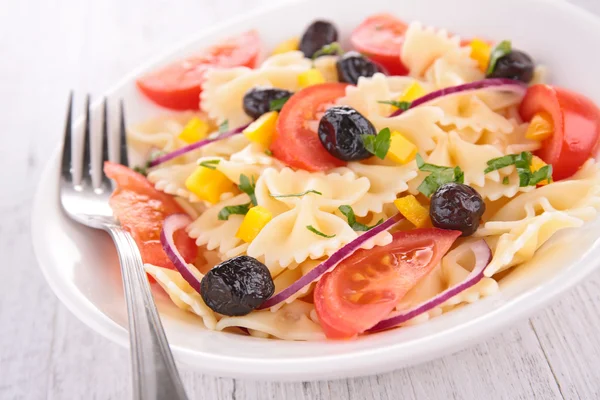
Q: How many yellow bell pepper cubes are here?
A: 12